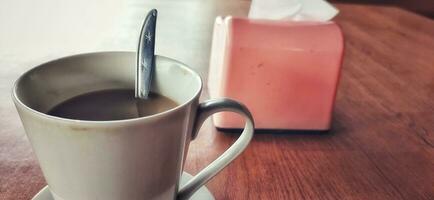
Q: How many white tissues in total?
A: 1